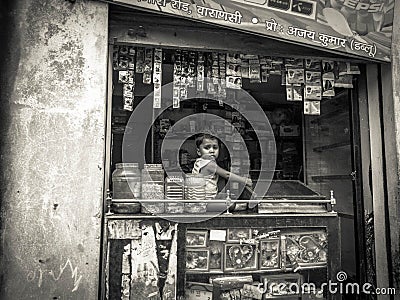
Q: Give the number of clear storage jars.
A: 4